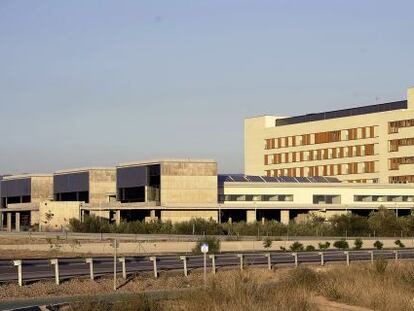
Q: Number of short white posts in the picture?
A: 14